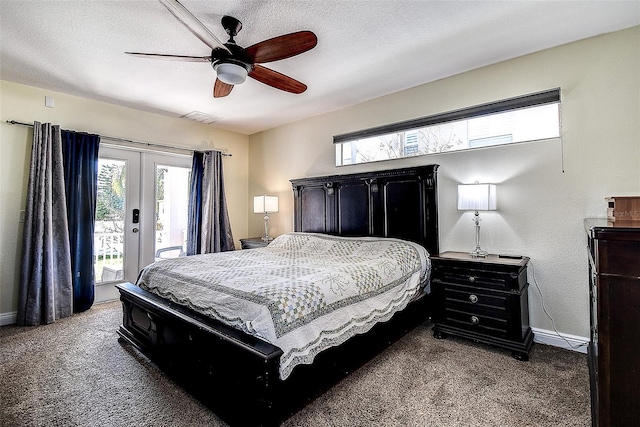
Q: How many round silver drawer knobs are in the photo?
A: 3